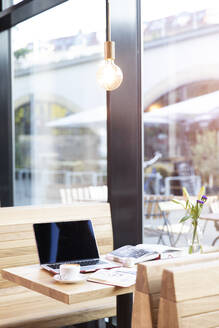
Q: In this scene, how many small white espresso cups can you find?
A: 1